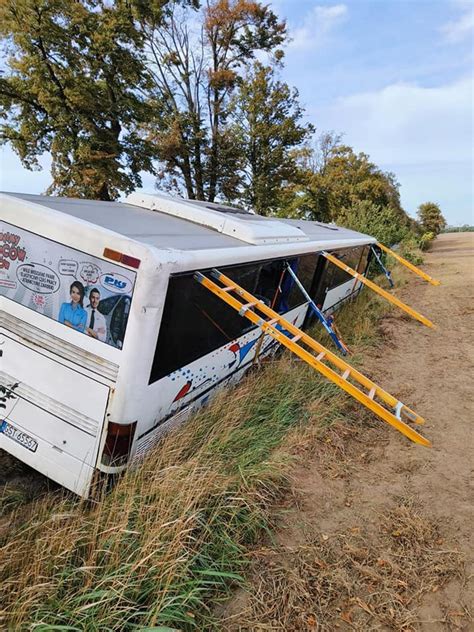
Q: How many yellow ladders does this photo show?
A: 3